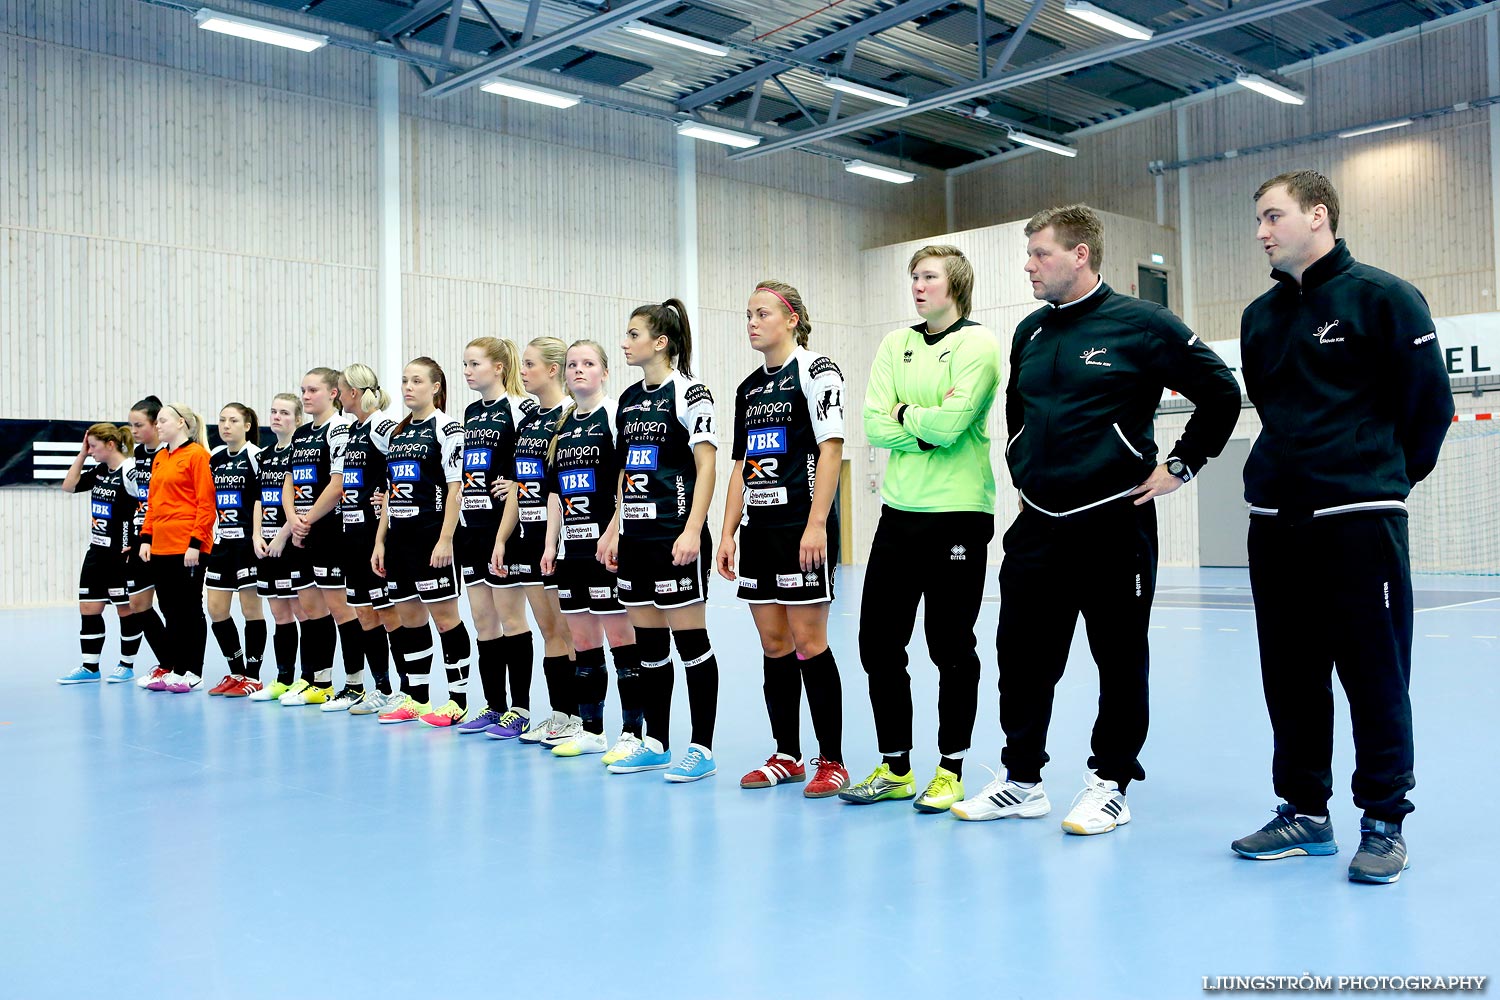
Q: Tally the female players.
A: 14